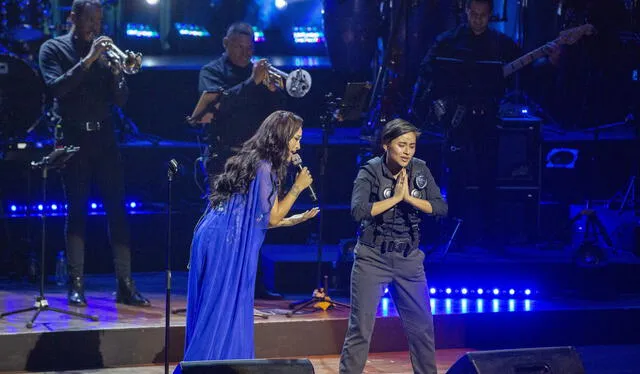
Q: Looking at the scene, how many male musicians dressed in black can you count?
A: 3